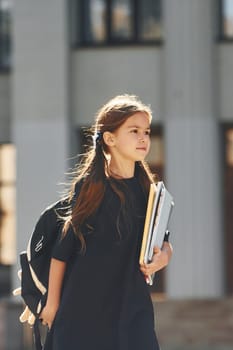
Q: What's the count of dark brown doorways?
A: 2